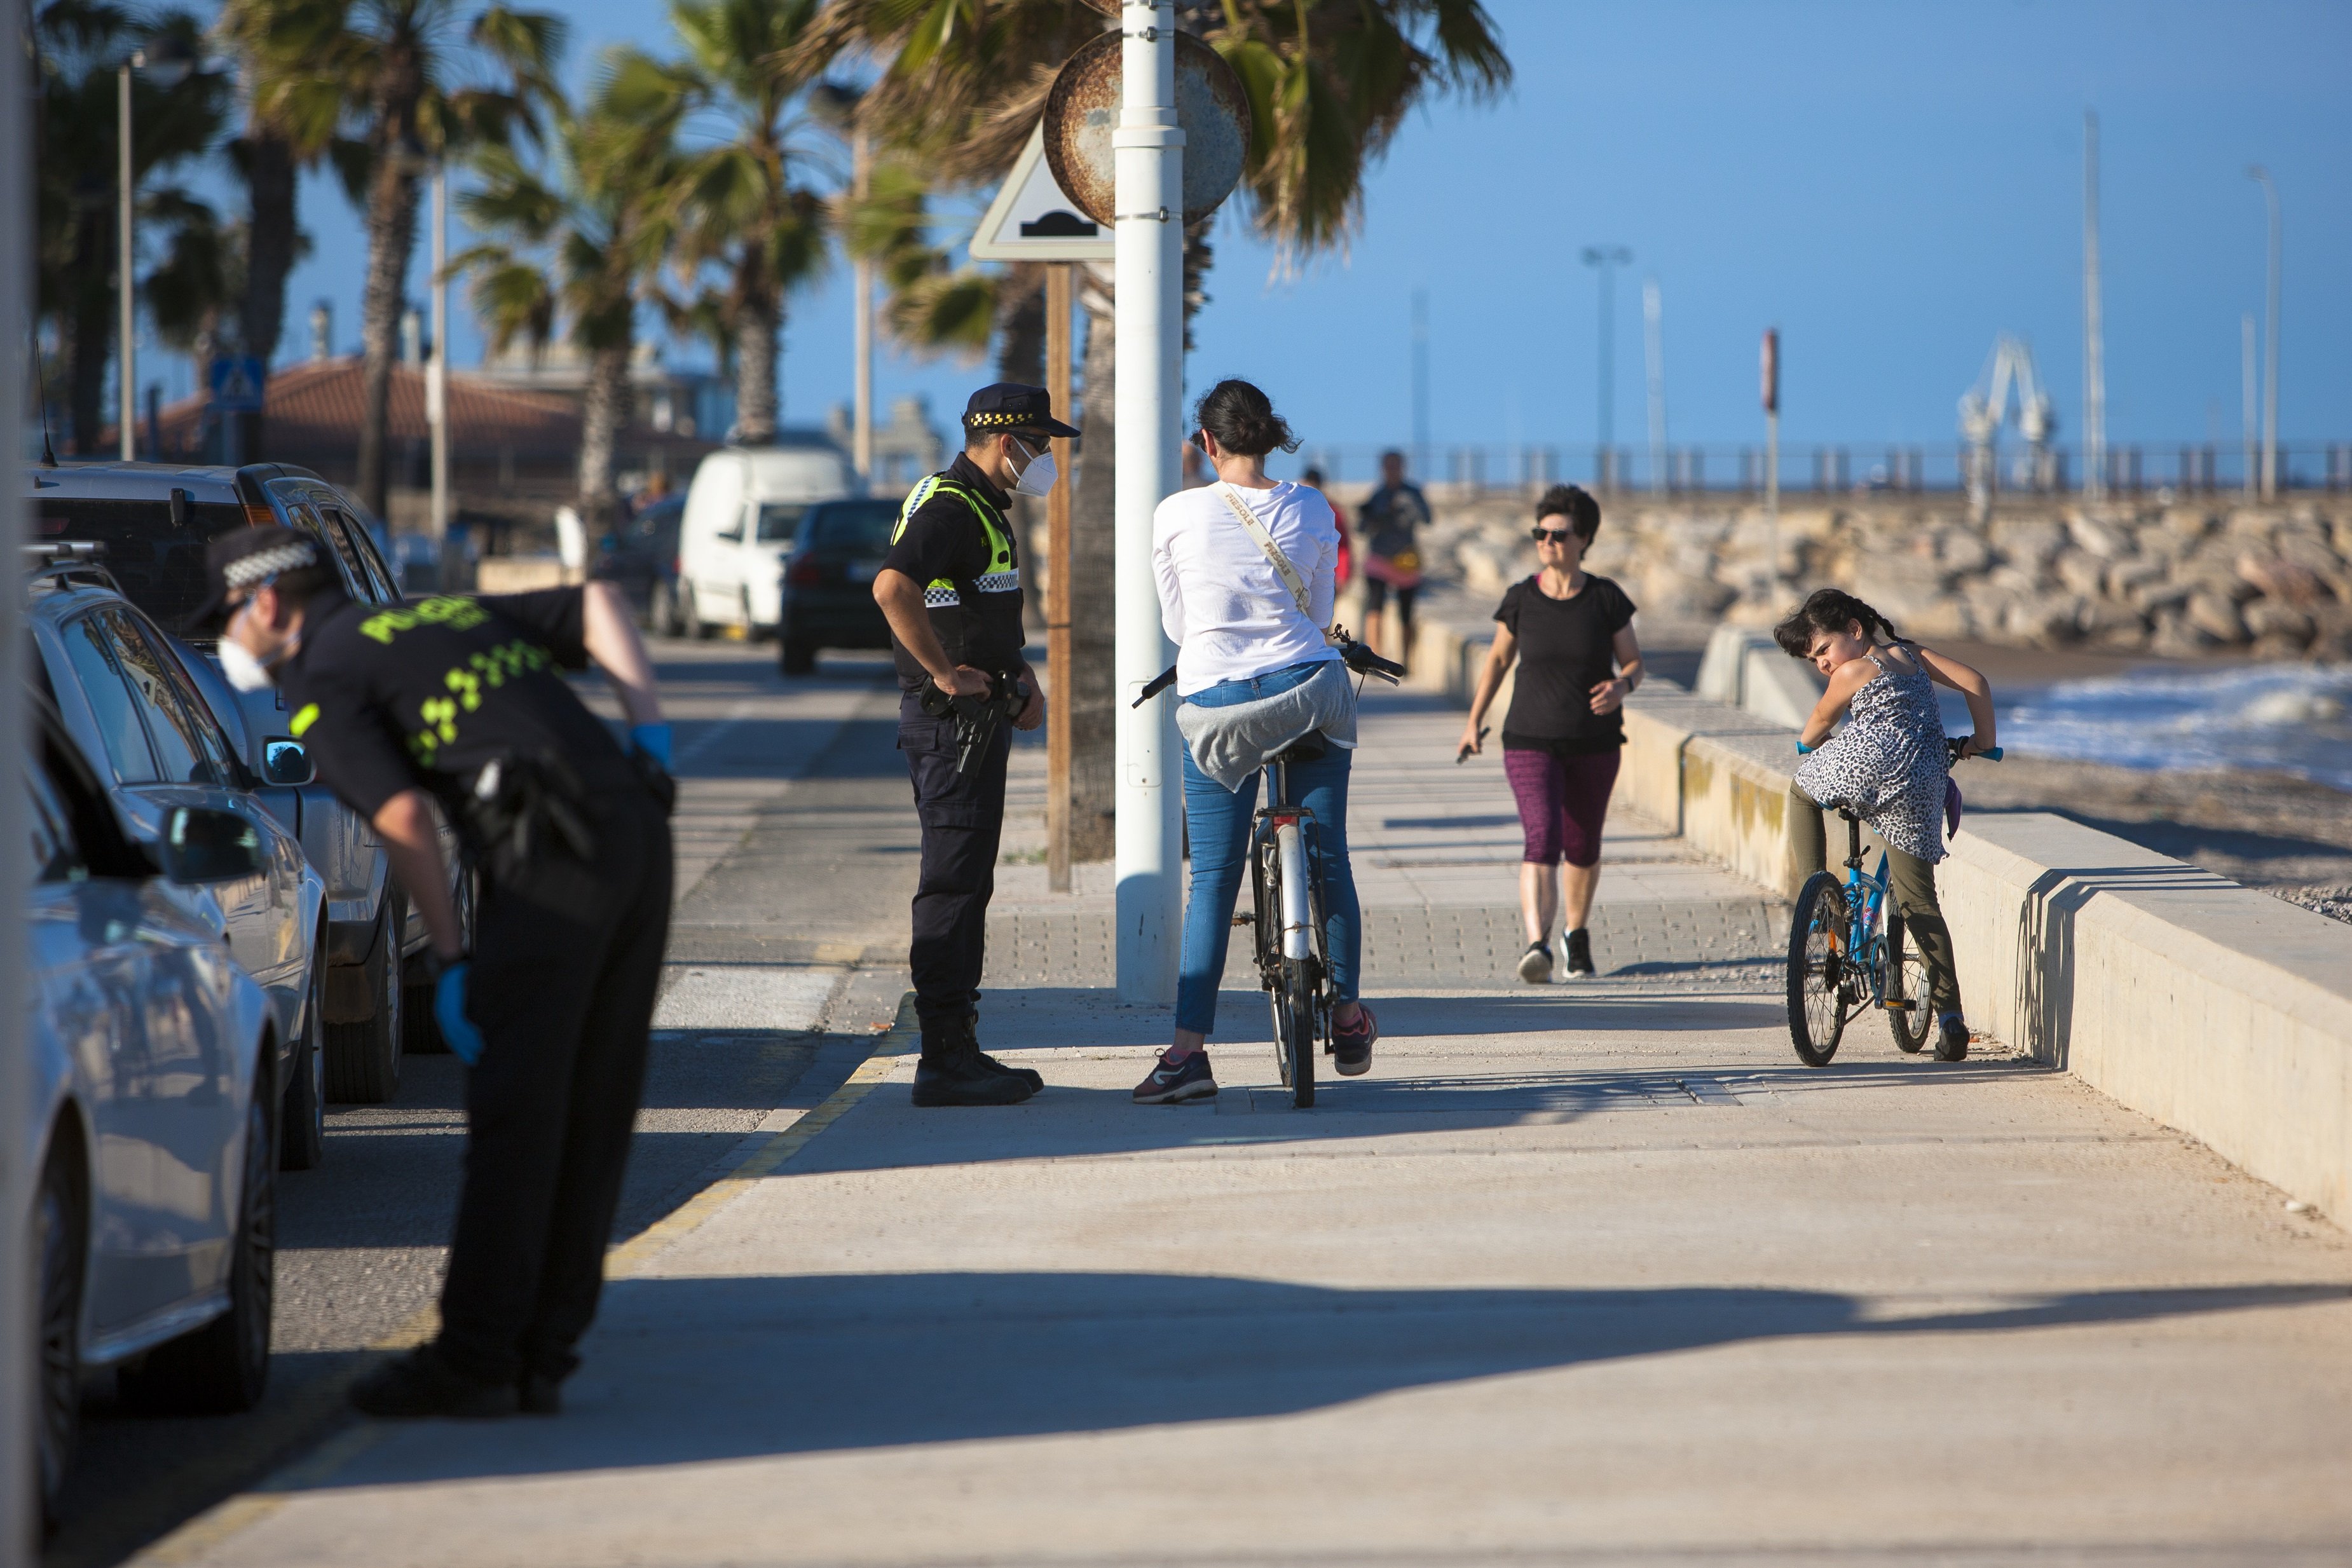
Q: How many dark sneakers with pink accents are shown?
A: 2